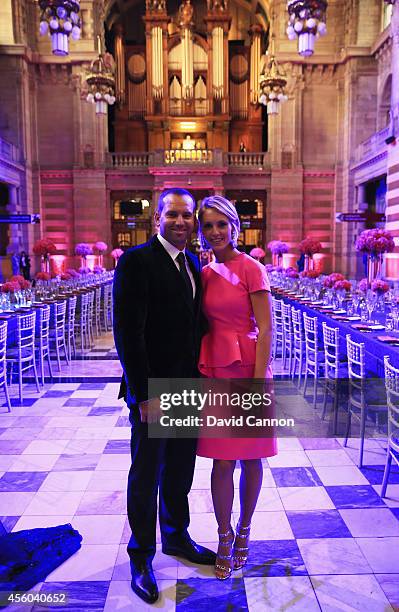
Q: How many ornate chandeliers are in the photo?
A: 4